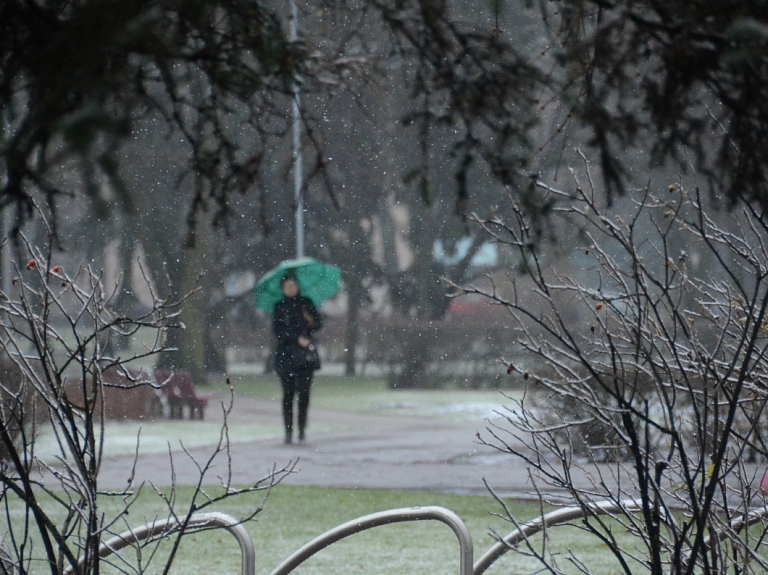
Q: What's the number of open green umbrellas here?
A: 1